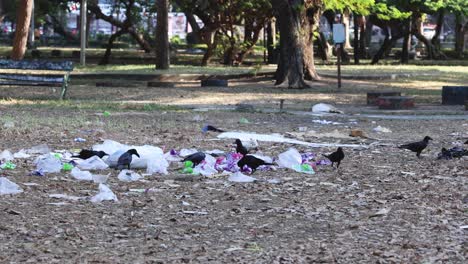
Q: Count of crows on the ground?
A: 7